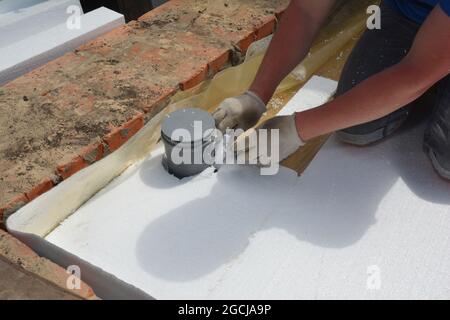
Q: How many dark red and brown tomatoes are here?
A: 0